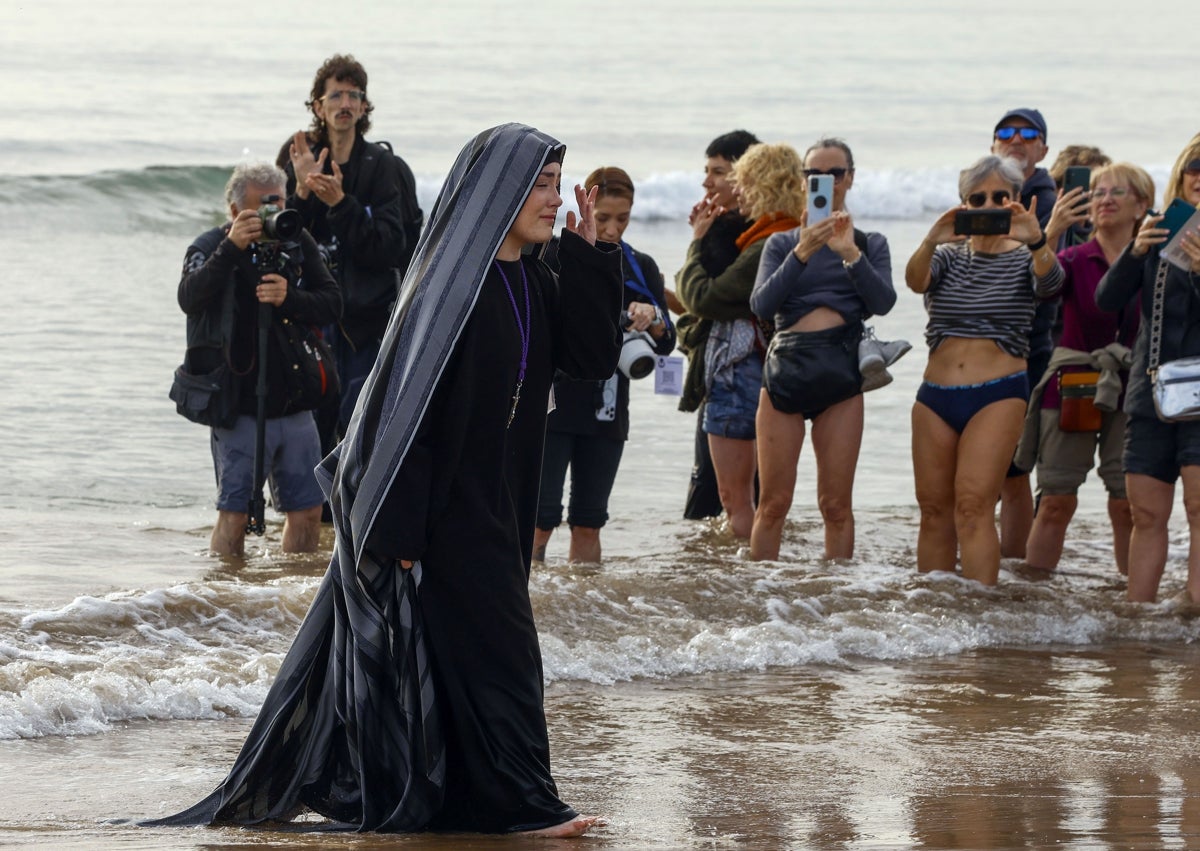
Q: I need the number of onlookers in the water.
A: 11